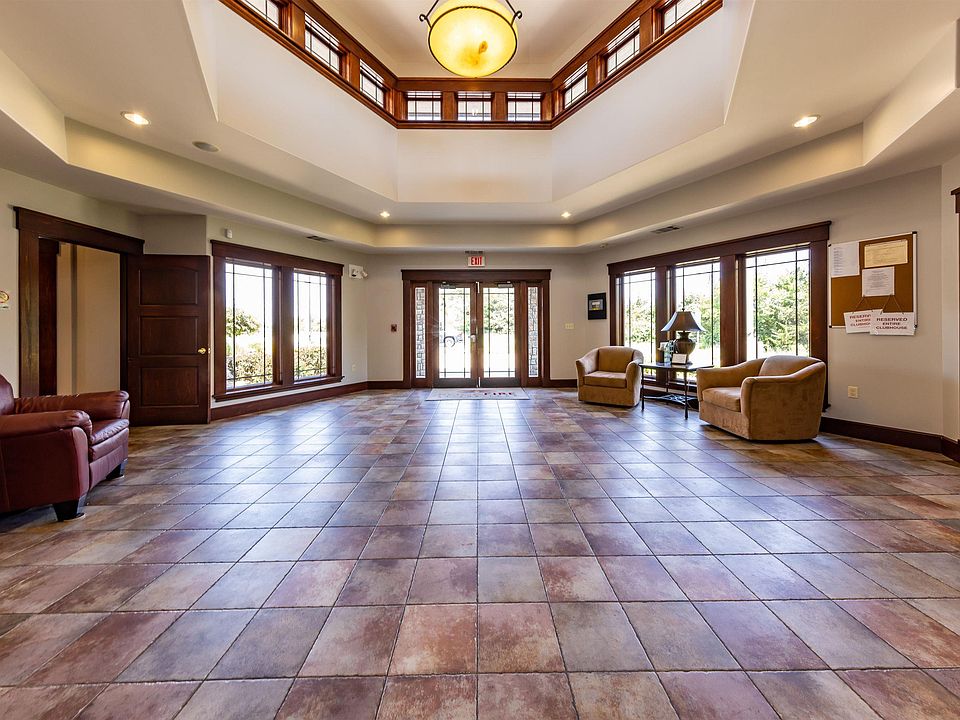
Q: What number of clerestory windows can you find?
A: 9